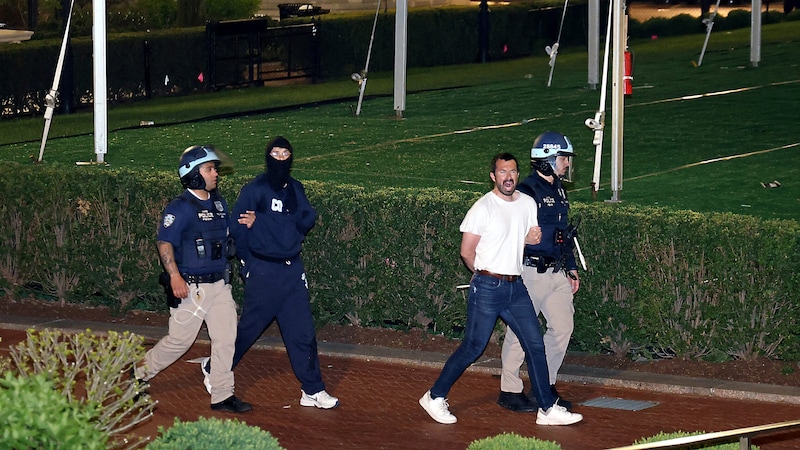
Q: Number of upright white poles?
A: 5